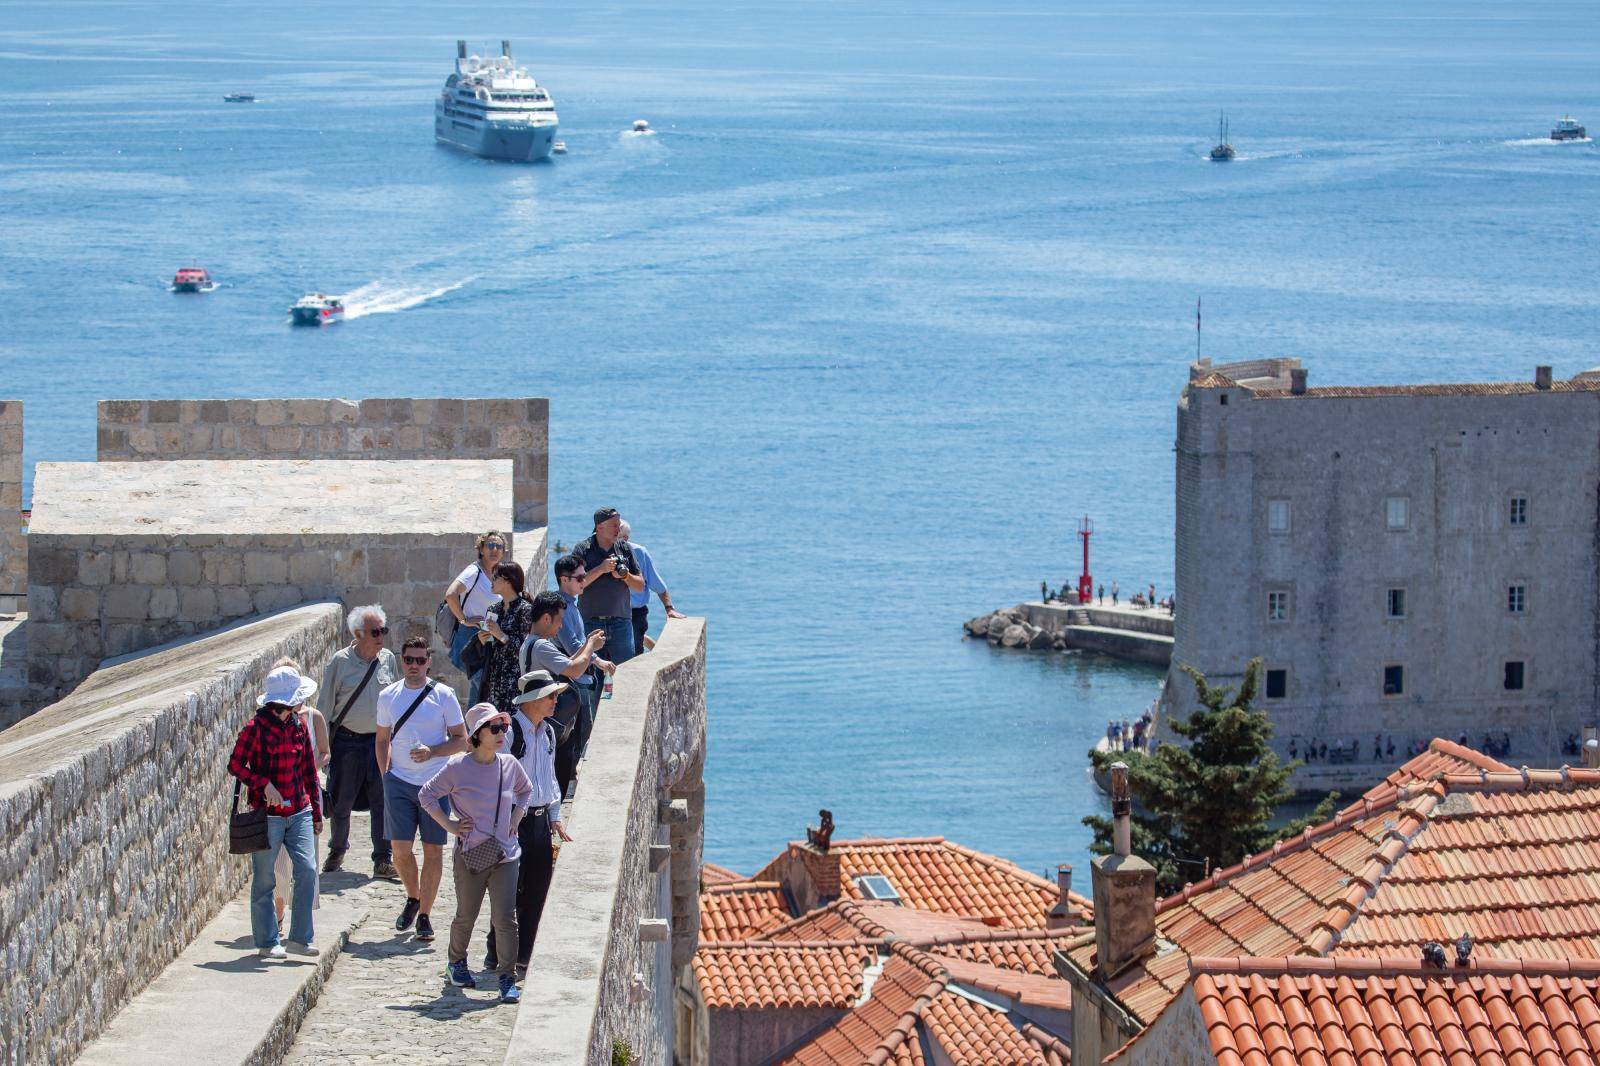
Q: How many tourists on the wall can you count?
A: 12